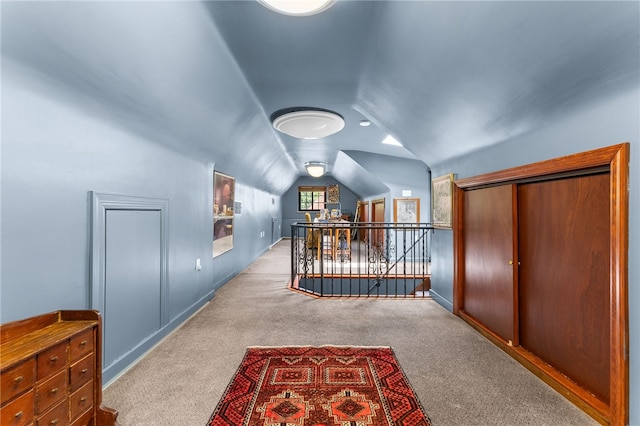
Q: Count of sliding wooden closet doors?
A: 2